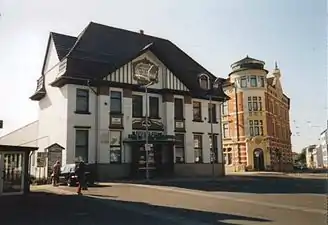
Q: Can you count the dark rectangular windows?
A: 12